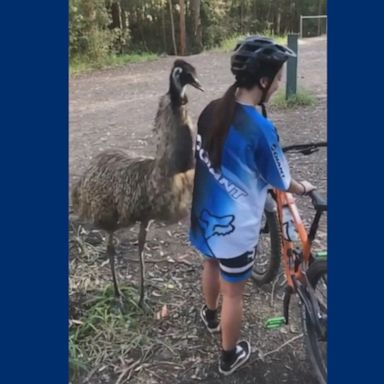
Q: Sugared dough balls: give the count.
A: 0